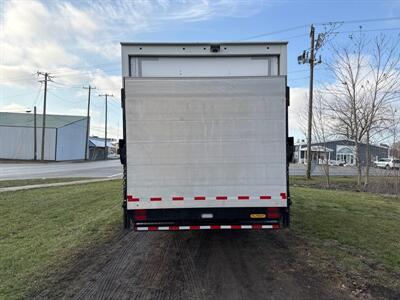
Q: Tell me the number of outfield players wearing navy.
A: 0